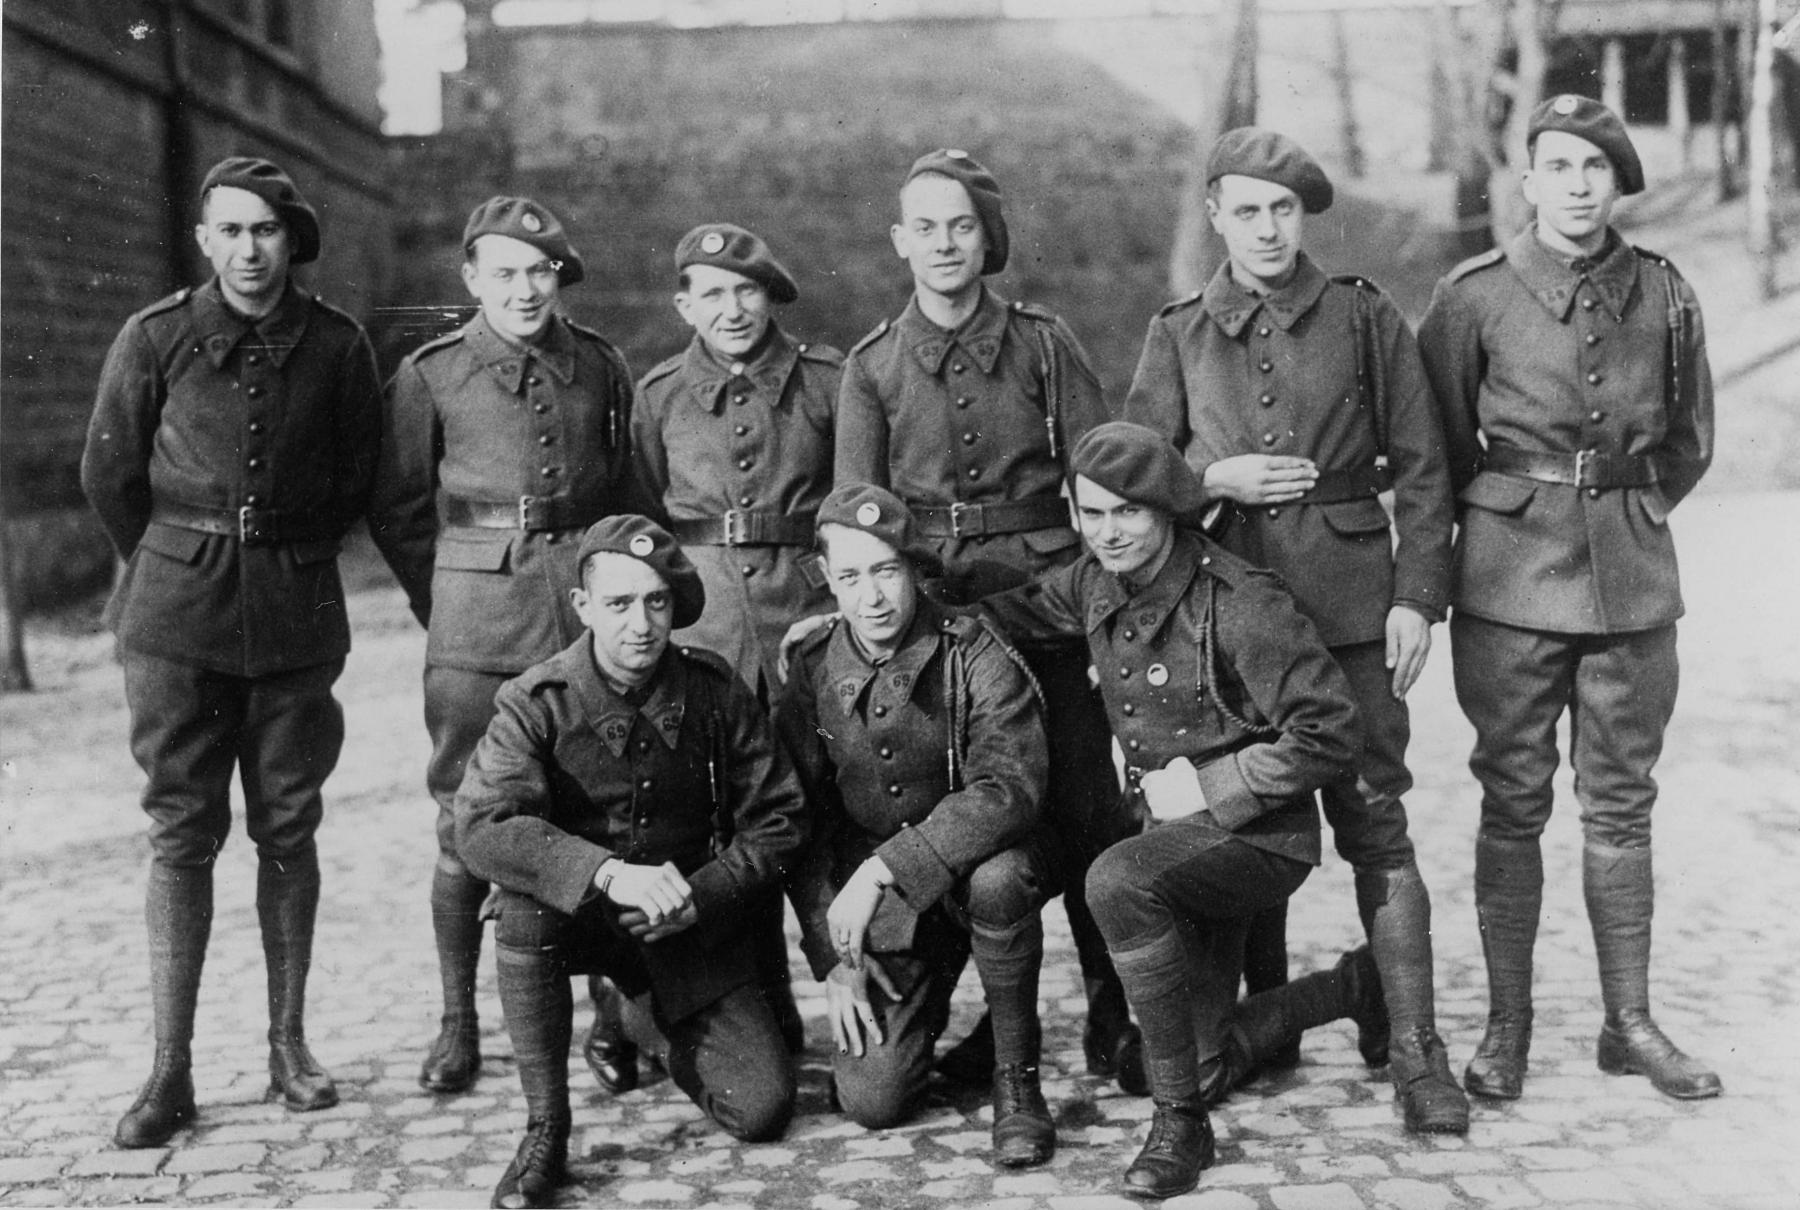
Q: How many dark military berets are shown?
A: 9